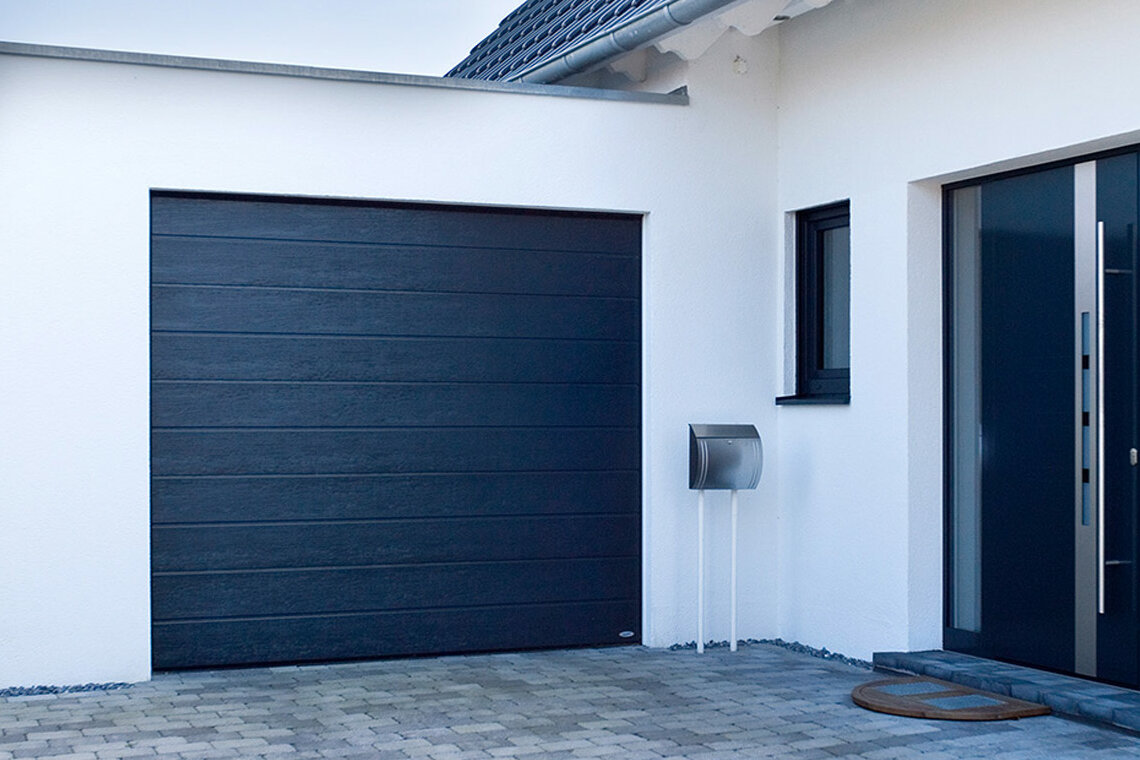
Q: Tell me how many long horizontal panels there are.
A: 10